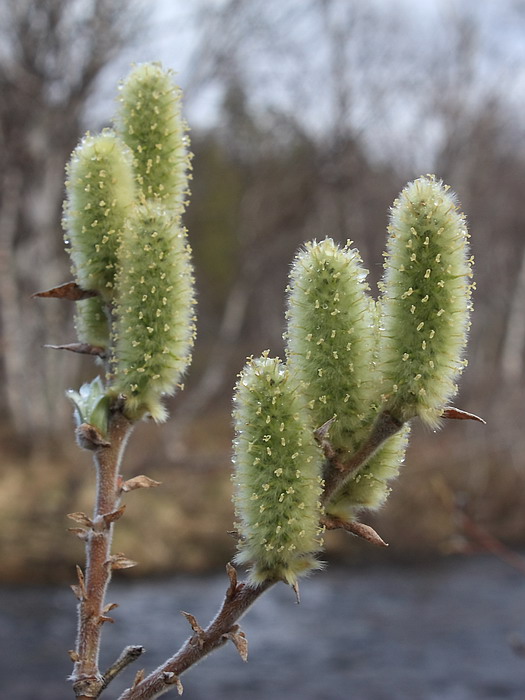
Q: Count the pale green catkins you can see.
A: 8